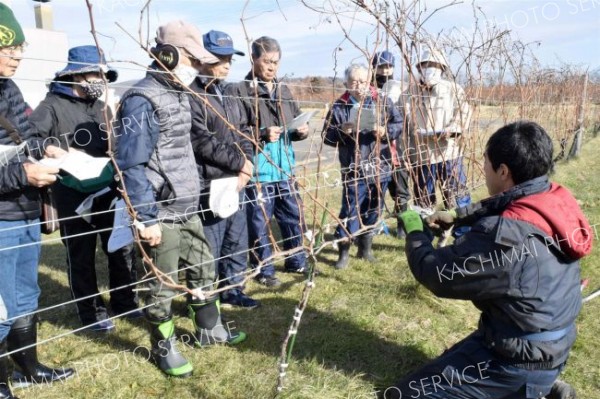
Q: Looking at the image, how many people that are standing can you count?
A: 8